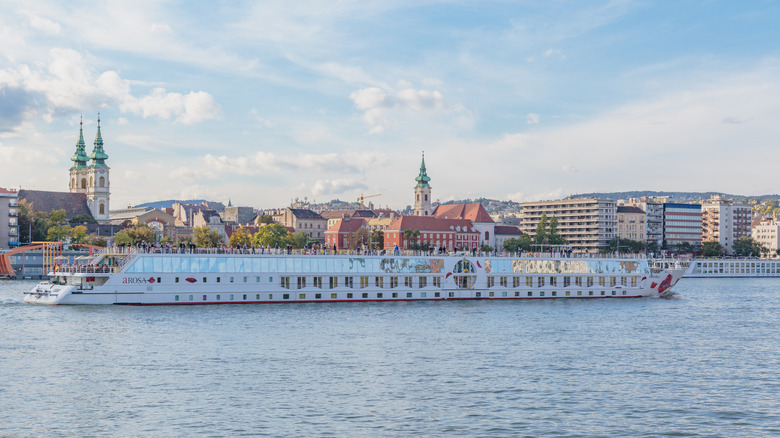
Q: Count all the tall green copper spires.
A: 3